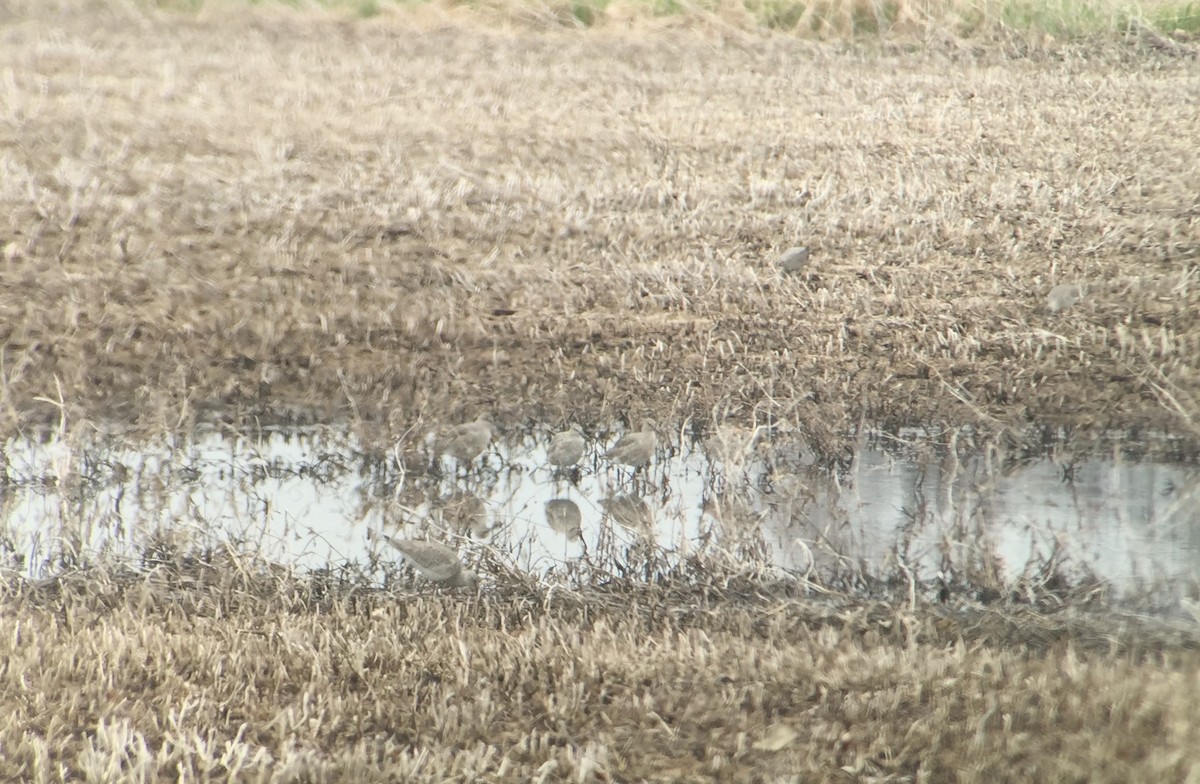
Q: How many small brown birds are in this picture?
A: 6